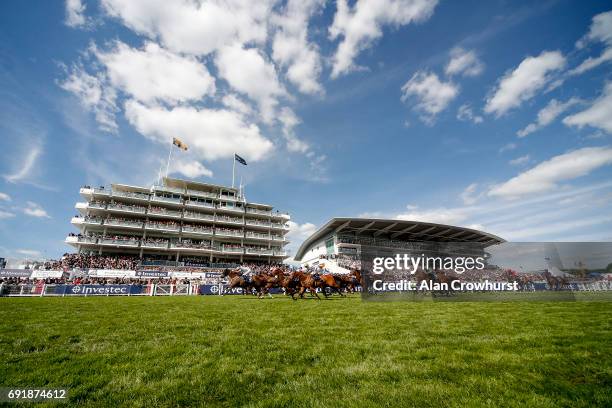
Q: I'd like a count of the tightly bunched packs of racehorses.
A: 1